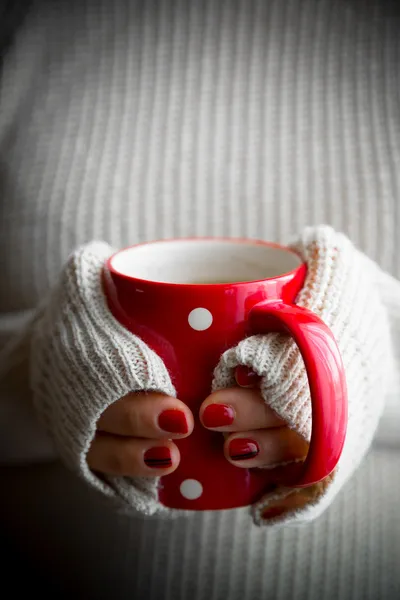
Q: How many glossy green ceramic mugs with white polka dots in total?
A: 0